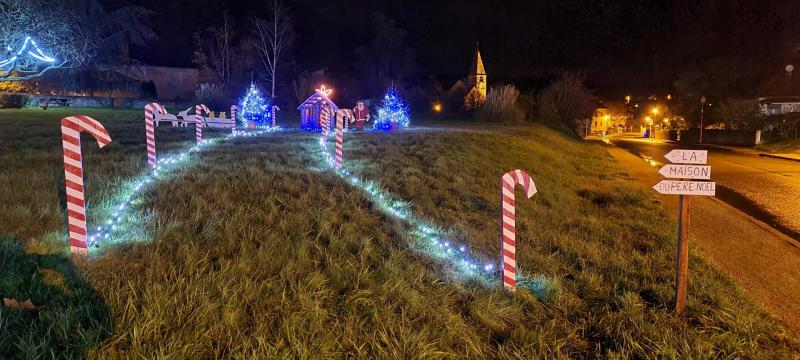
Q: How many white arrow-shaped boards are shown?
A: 3